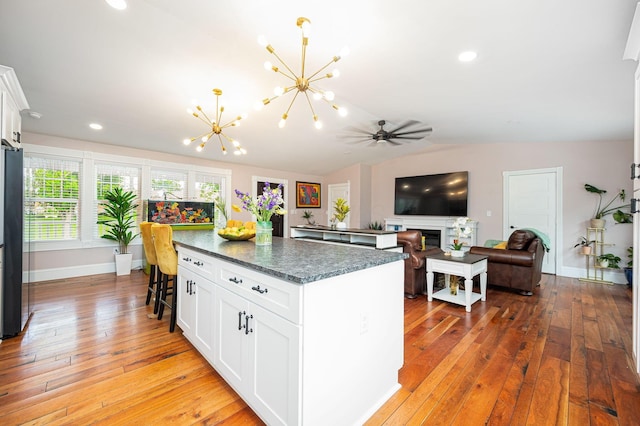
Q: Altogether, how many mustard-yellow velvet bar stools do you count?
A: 2